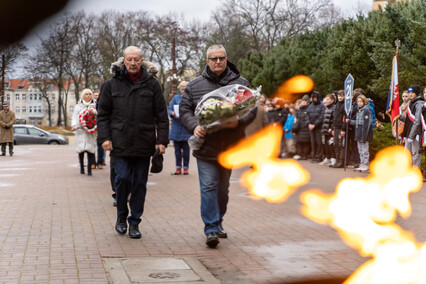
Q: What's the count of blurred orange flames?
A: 3